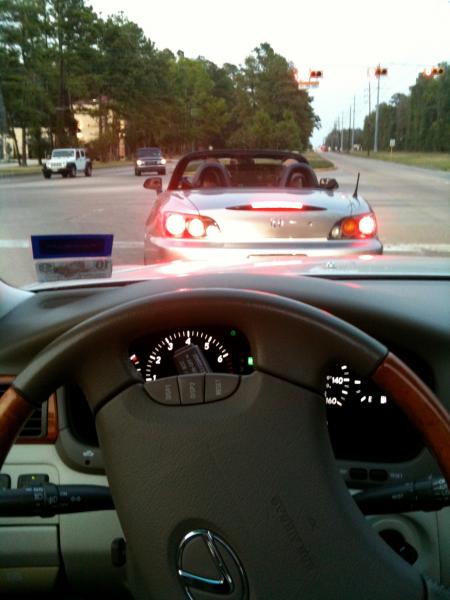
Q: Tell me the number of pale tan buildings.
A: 1